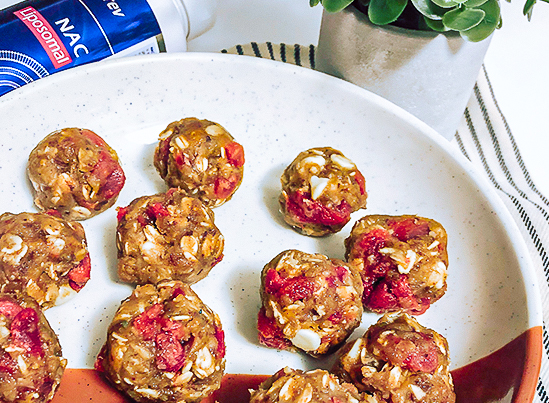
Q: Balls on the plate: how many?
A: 11